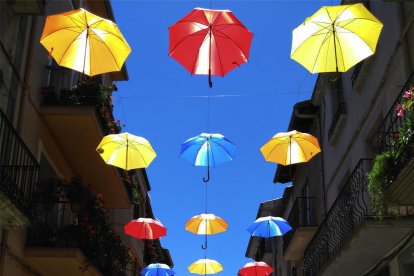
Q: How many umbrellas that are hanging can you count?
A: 12